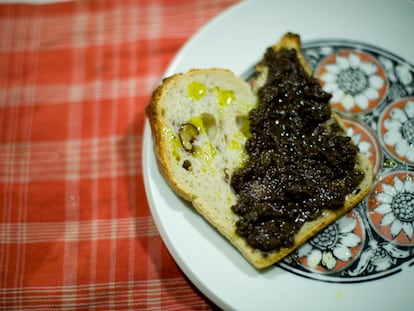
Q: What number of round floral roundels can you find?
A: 5